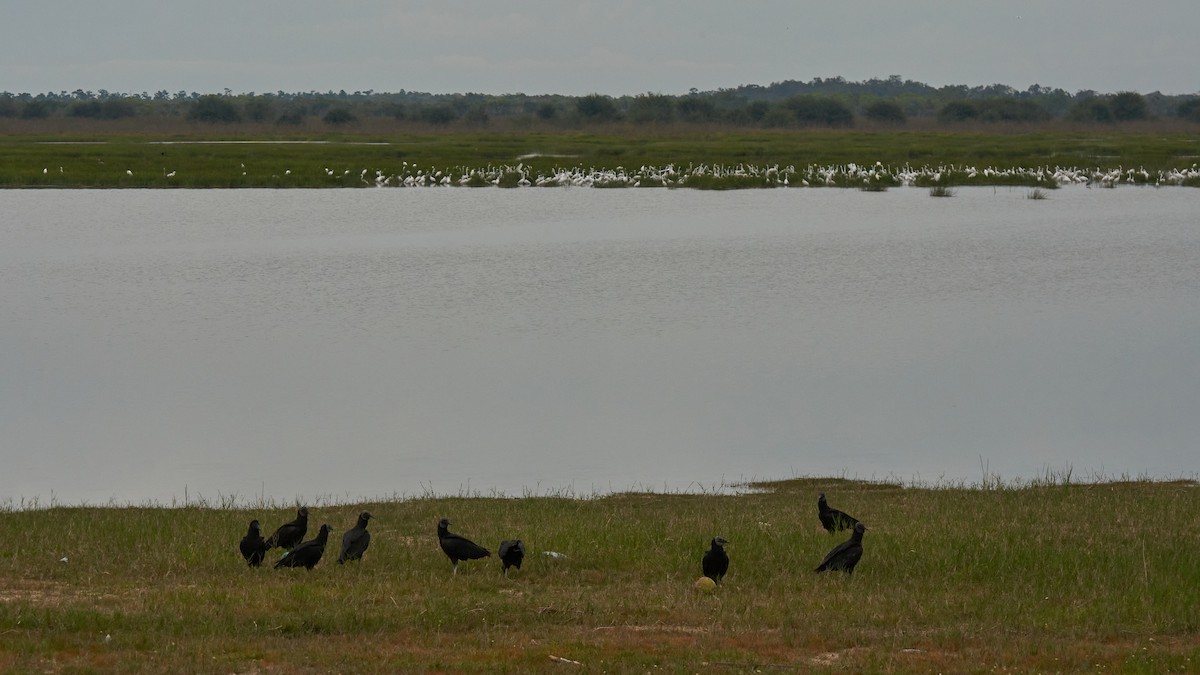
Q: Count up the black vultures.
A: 9